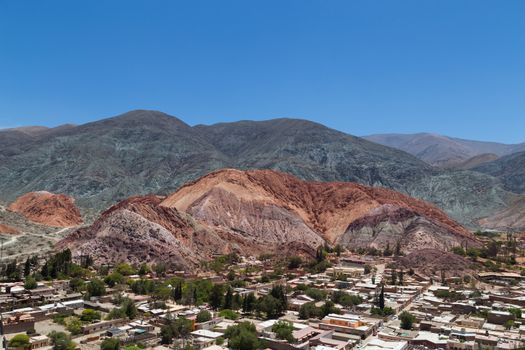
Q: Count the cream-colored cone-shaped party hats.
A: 0